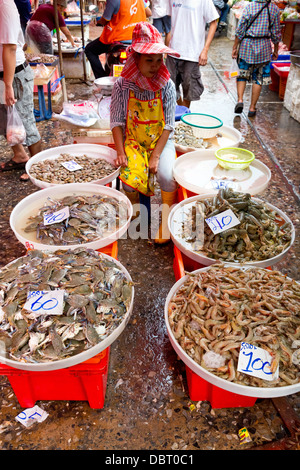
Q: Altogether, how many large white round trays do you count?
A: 7